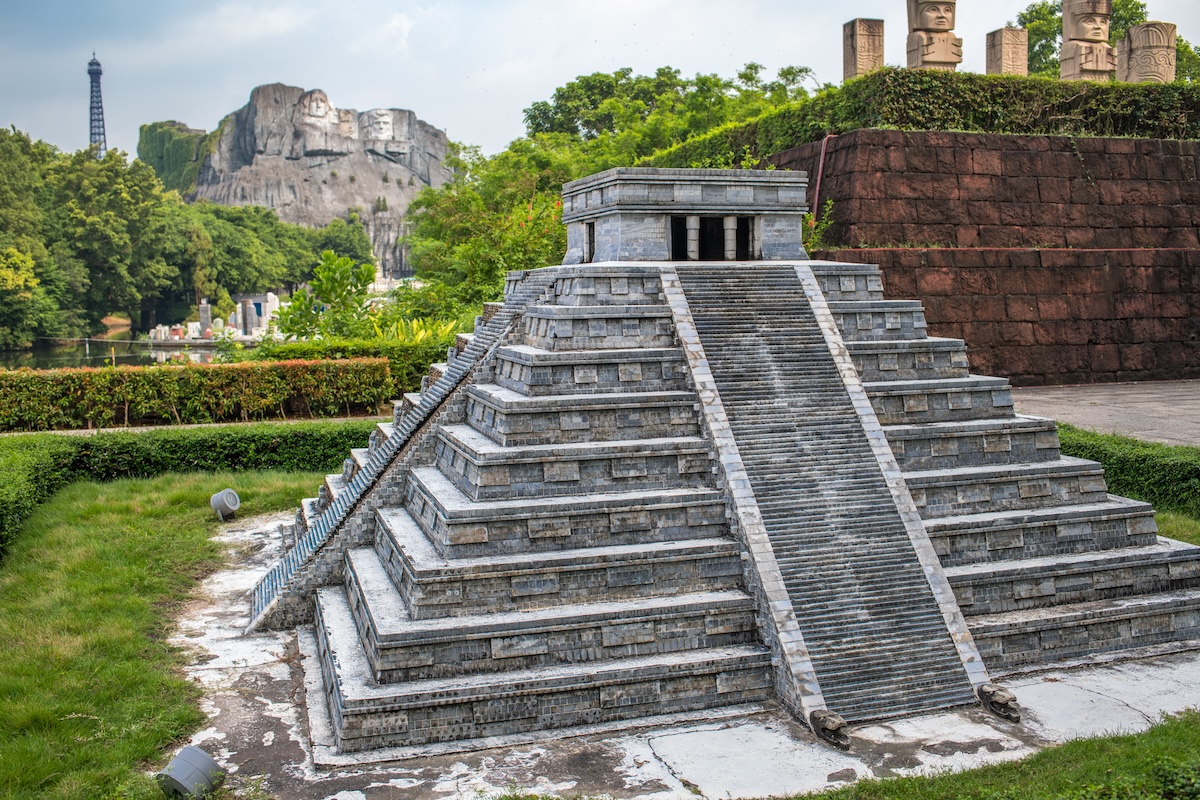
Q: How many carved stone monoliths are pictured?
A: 5